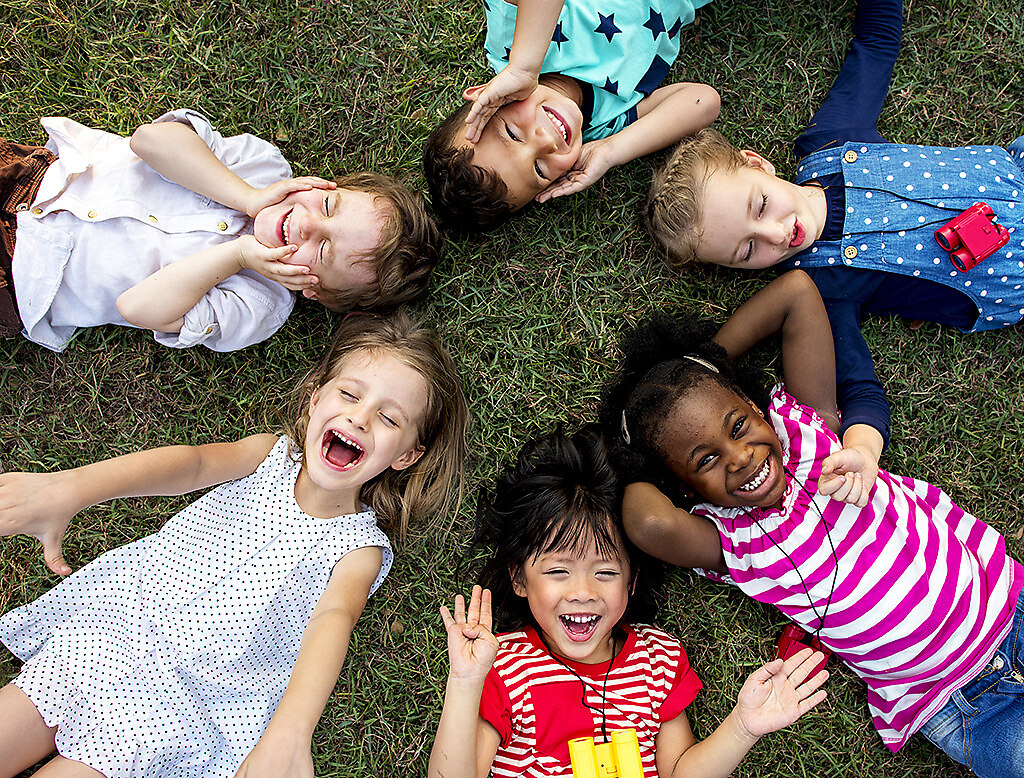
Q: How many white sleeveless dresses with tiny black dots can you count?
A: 1